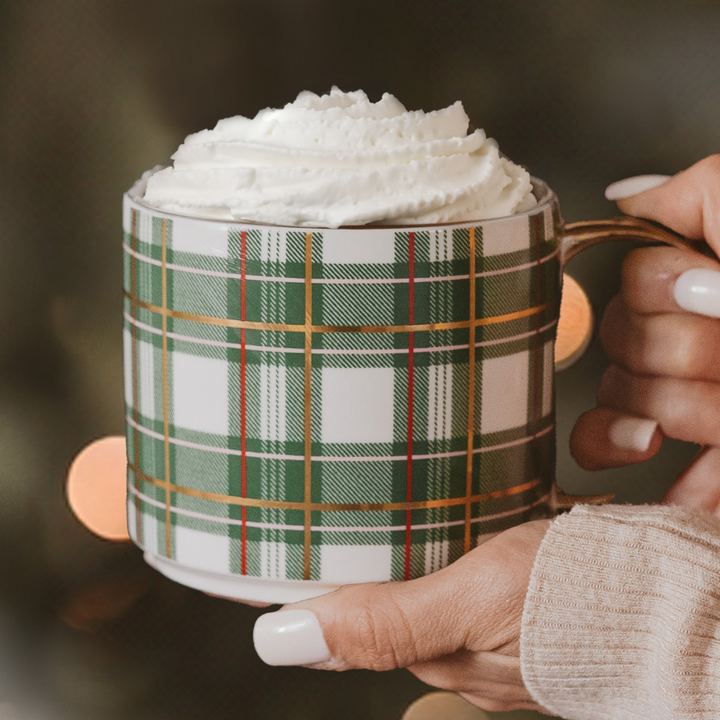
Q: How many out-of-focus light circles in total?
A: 3